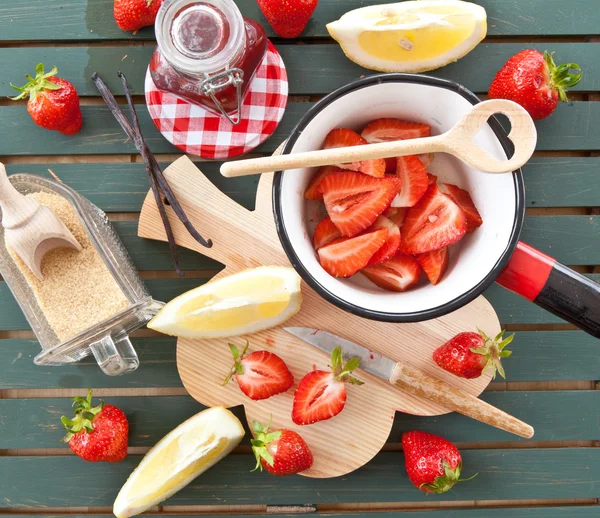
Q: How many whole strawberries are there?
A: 8